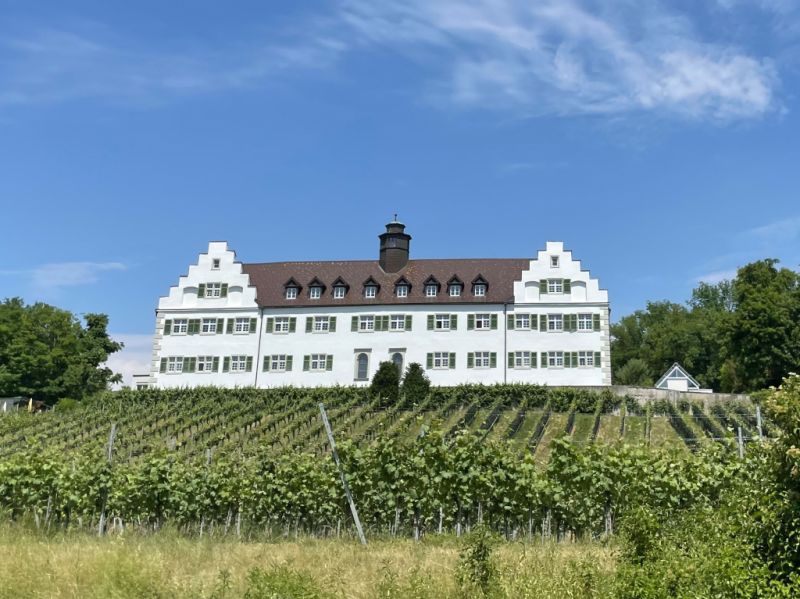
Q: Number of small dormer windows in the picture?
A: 8